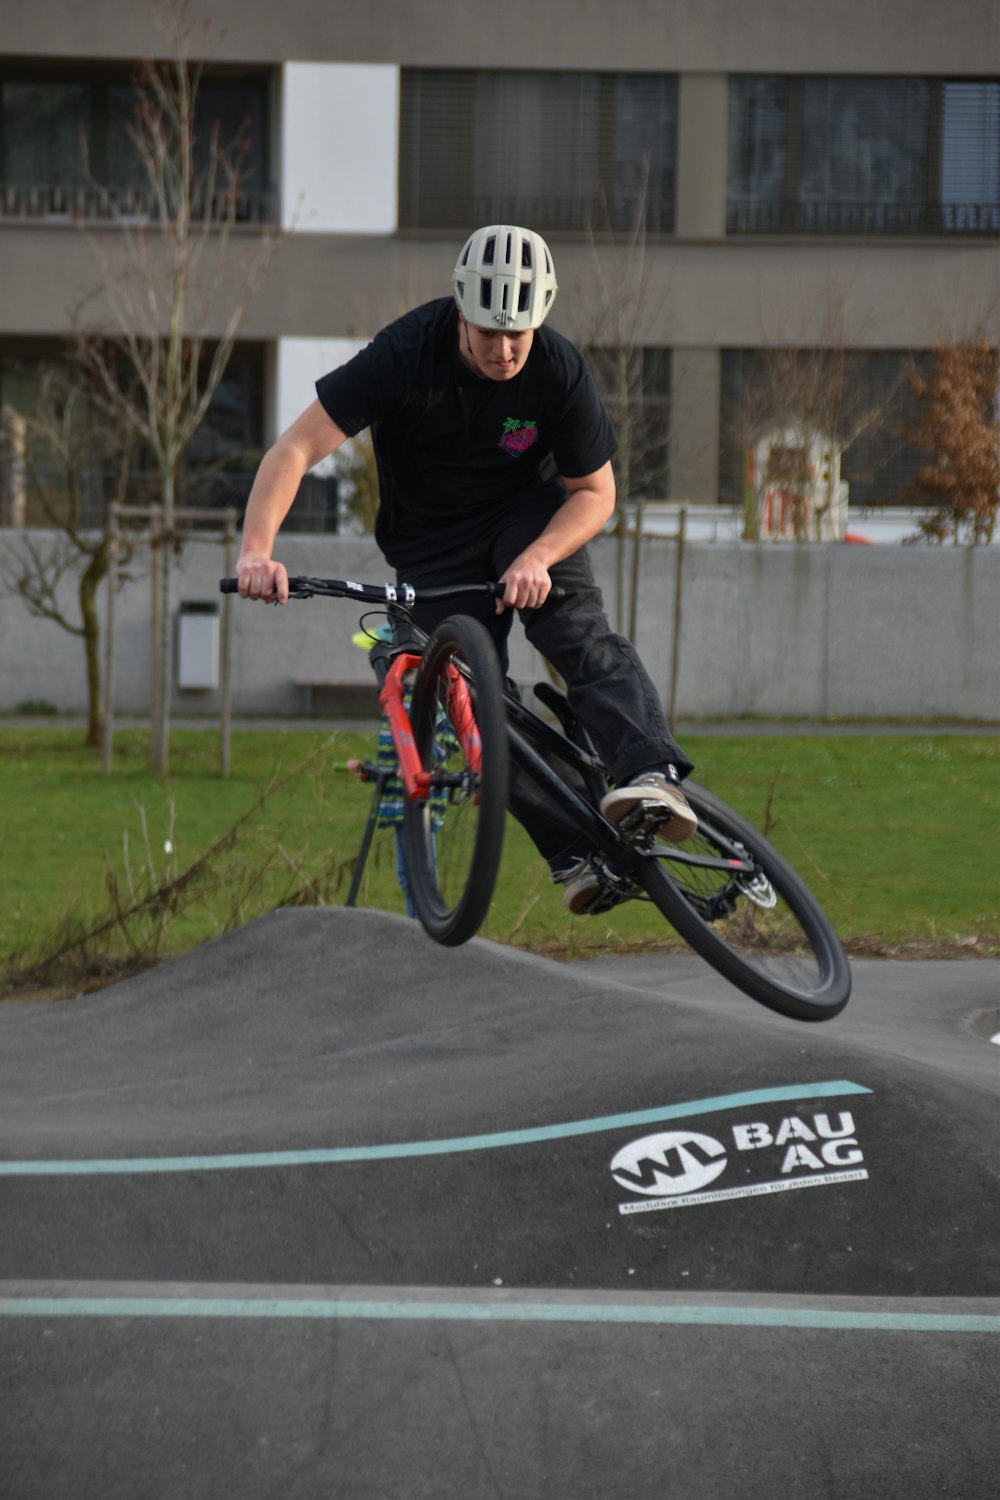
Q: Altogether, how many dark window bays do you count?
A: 6